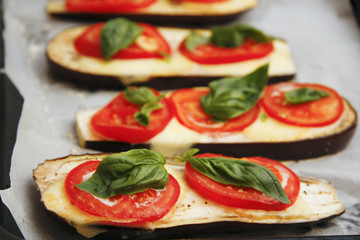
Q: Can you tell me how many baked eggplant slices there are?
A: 4